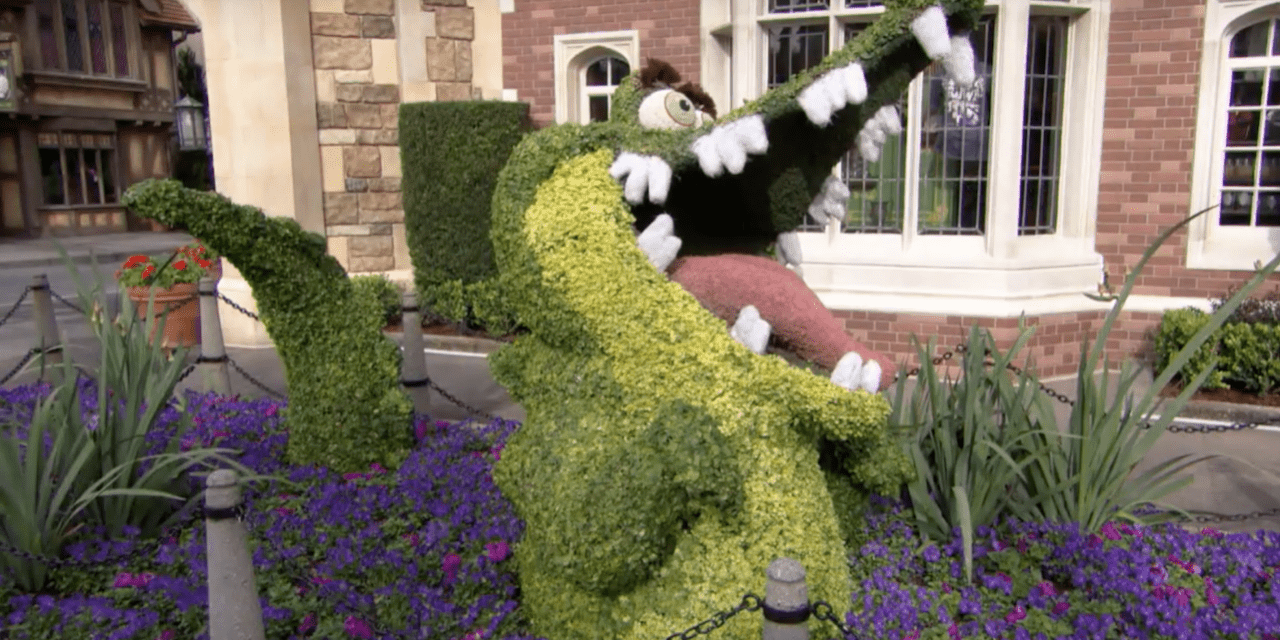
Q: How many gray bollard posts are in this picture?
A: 5